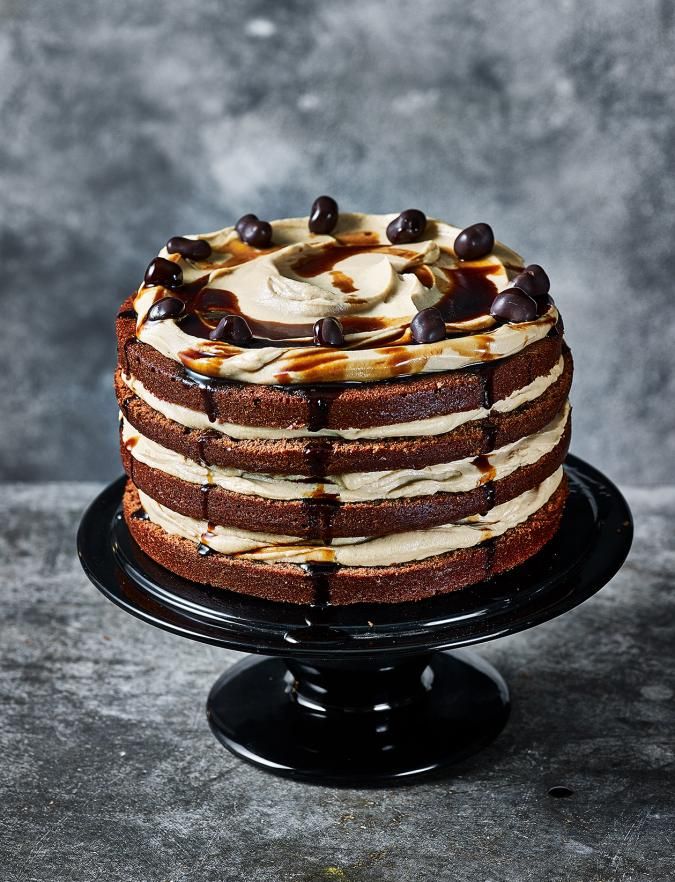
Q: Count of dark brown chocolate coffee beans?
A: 12